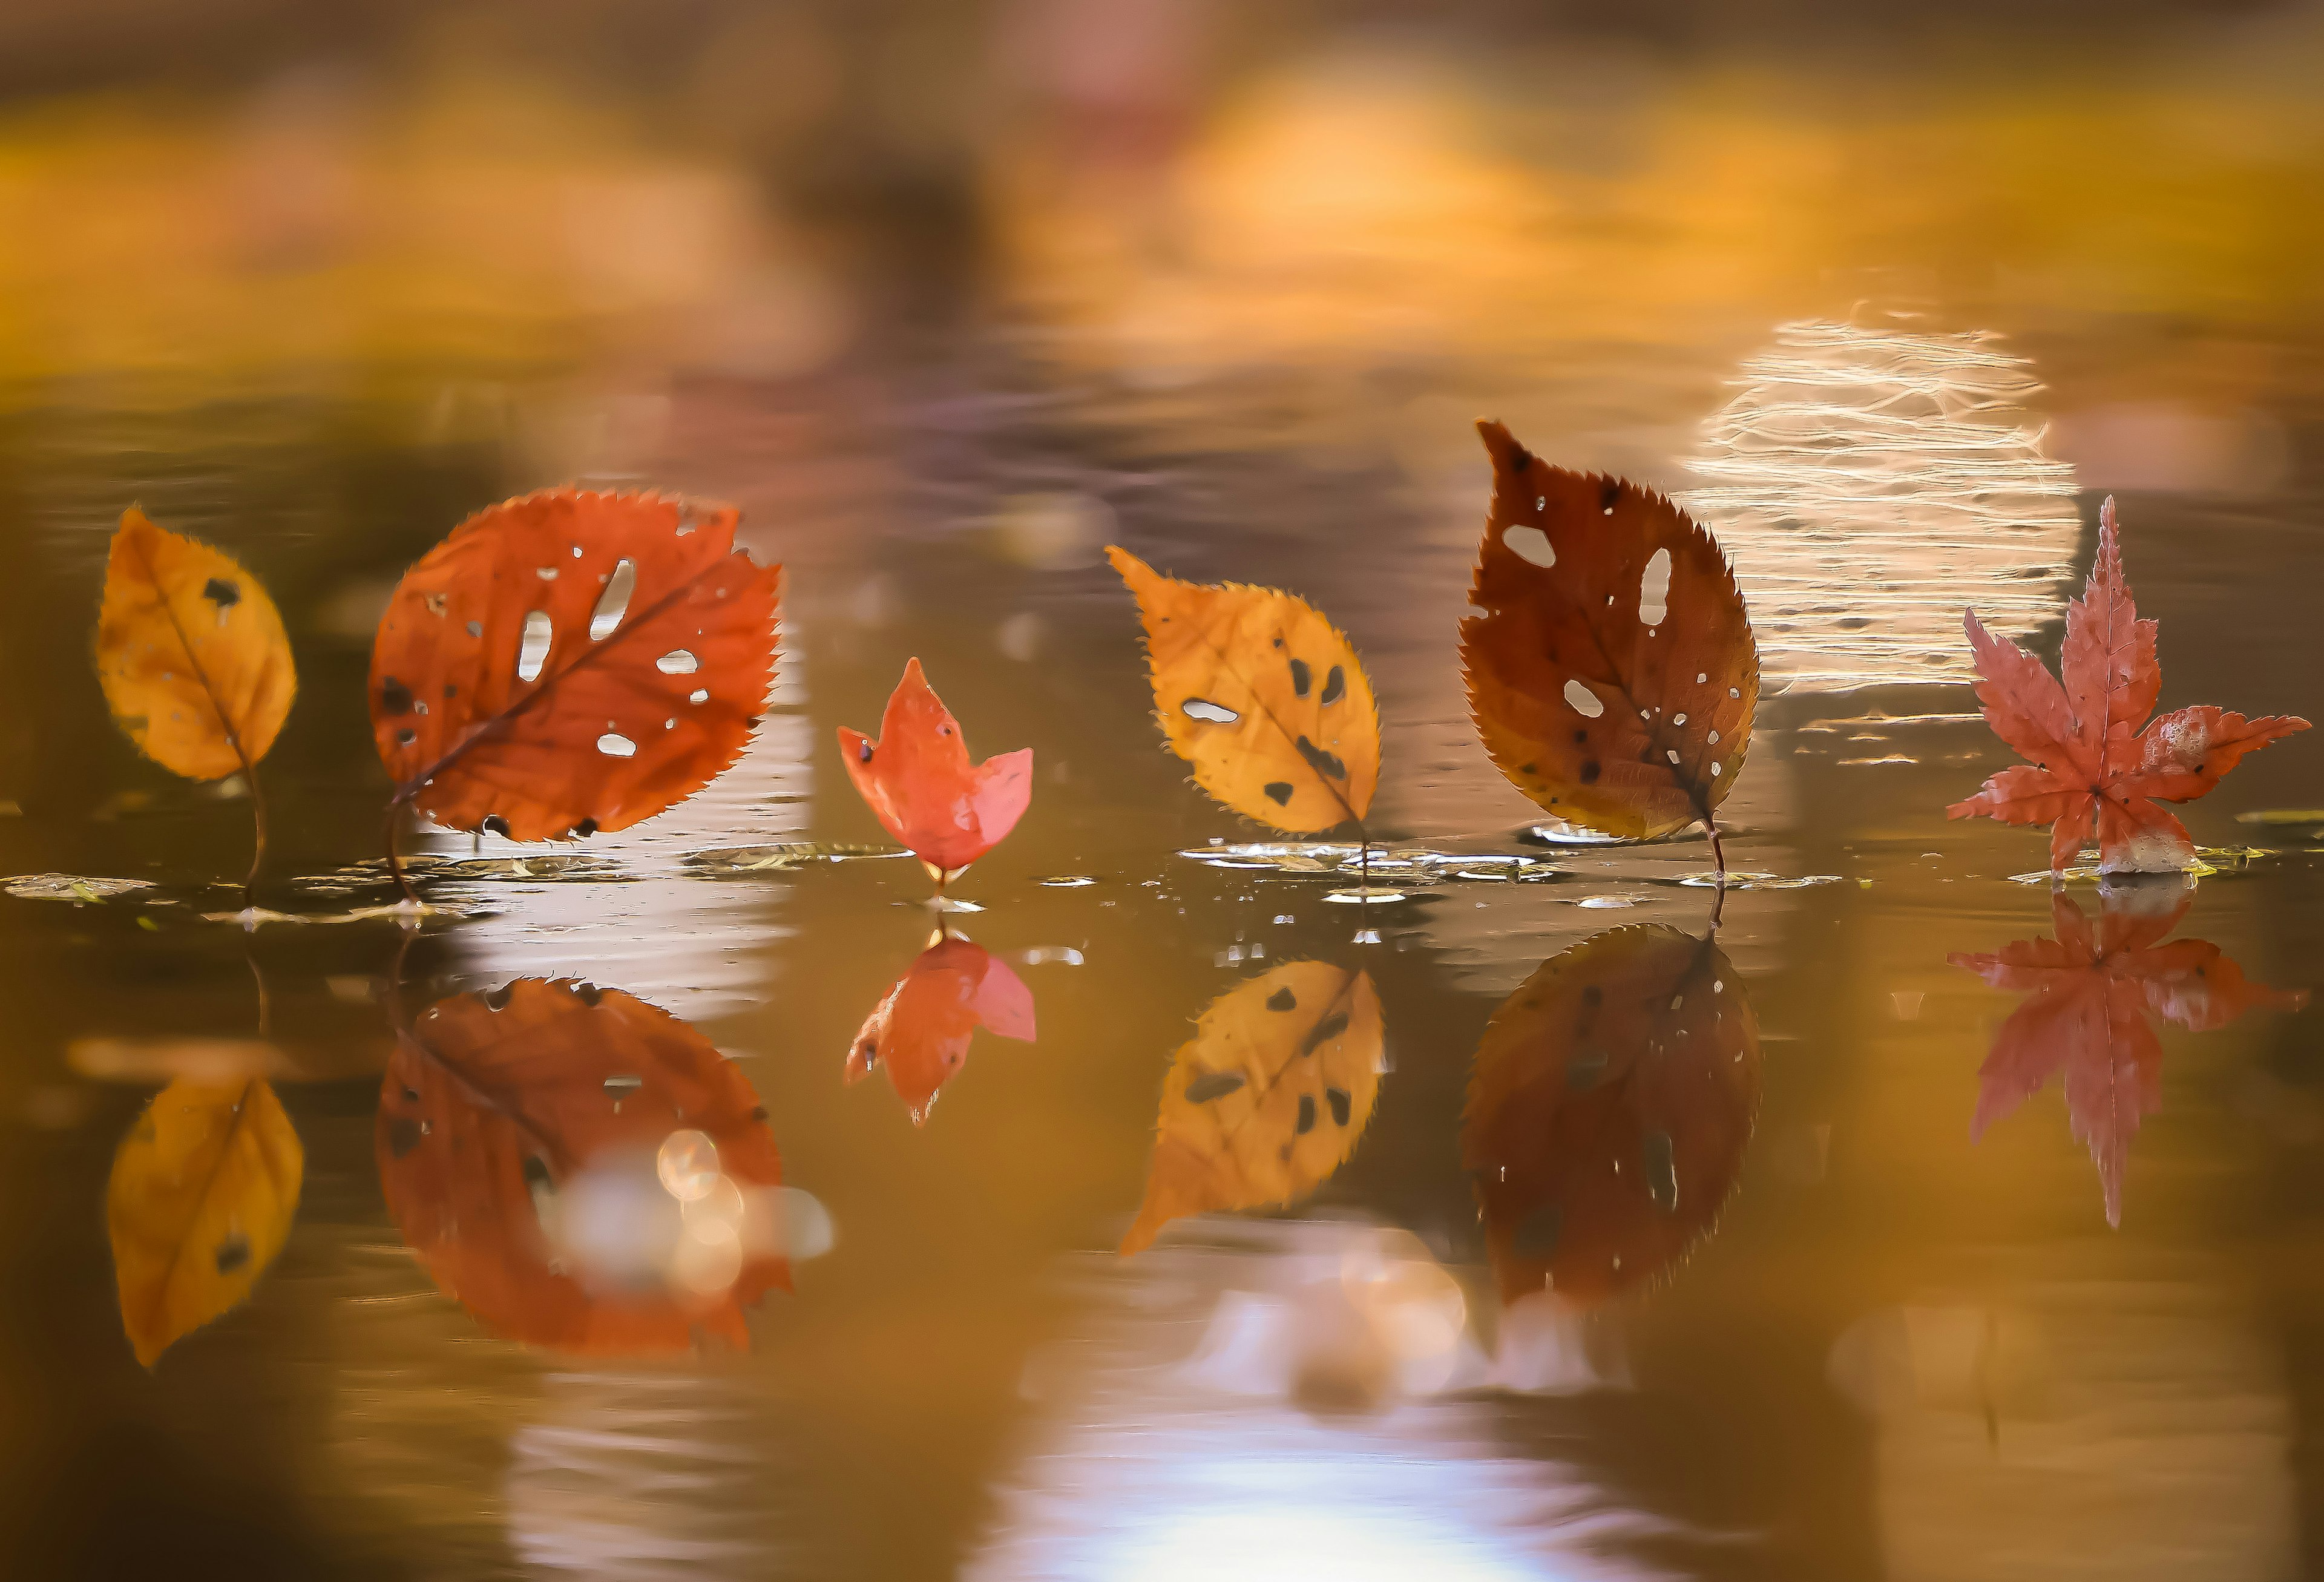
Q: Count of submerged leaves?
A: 0